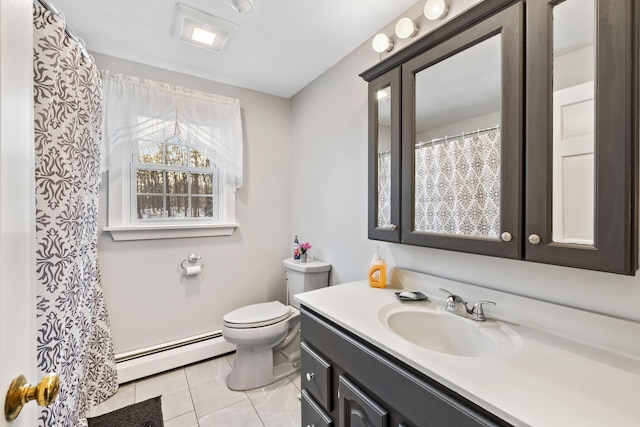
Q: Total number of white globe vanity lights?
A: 3